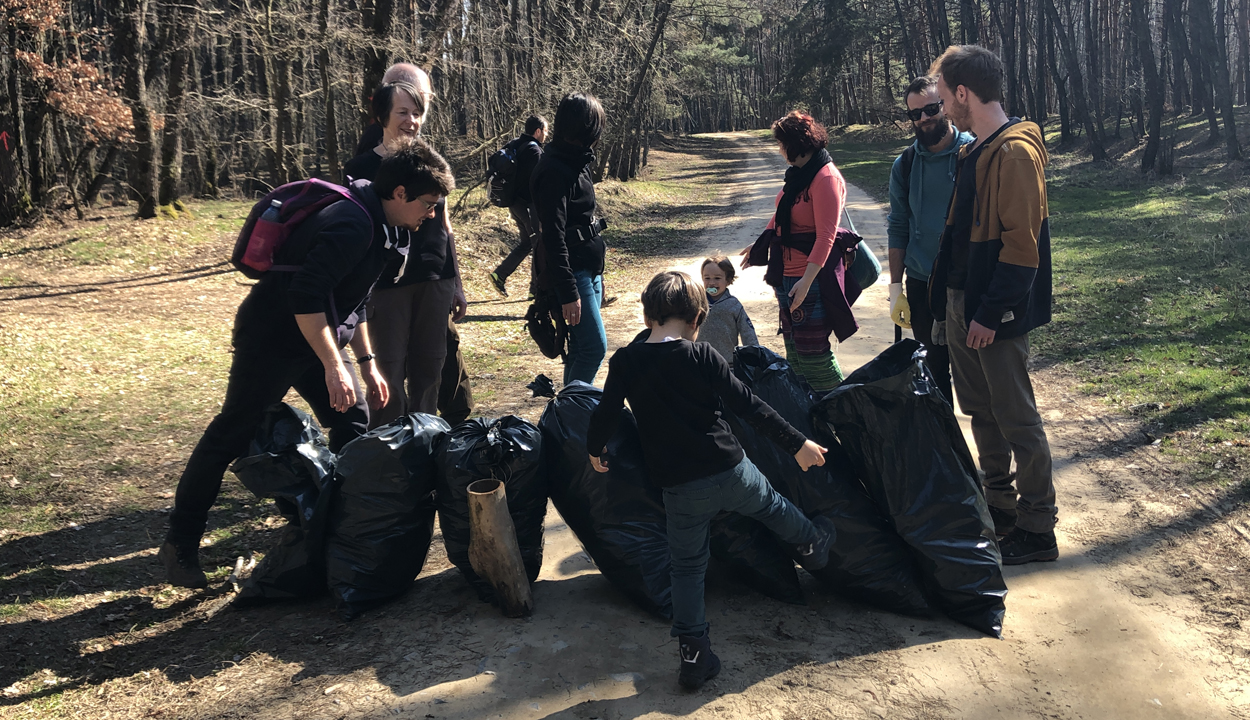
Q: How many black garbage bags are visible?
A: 7